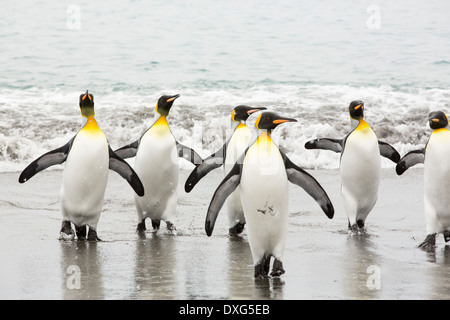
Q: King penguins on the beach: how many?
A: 6